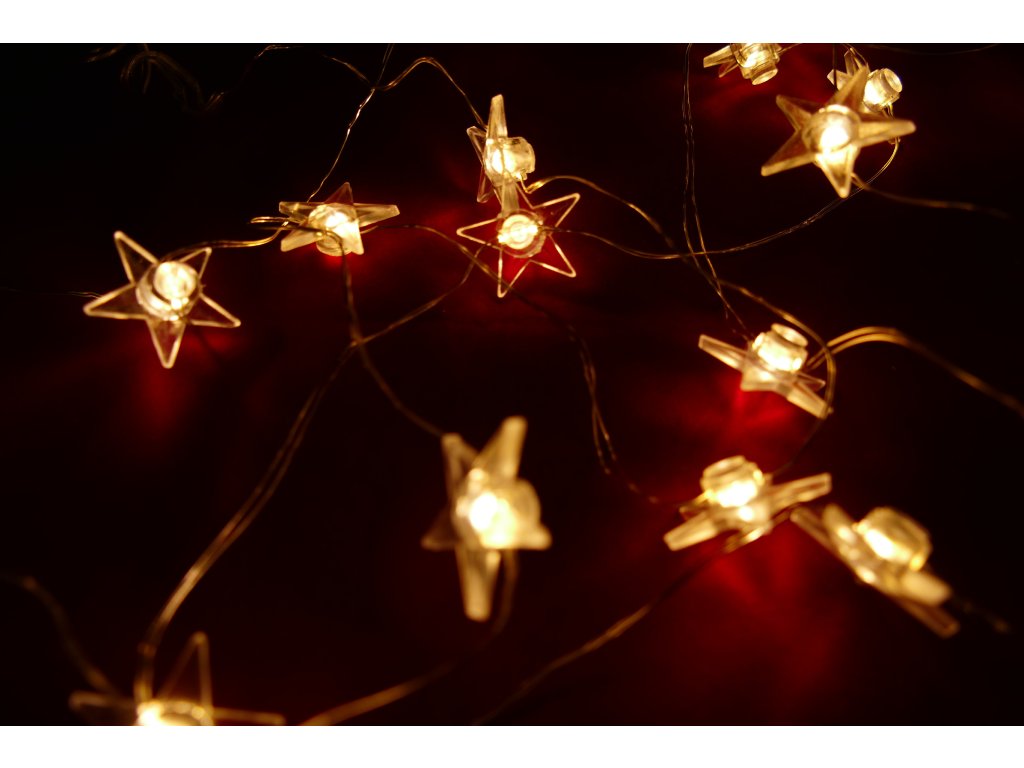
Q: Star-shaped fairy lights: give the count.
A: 12